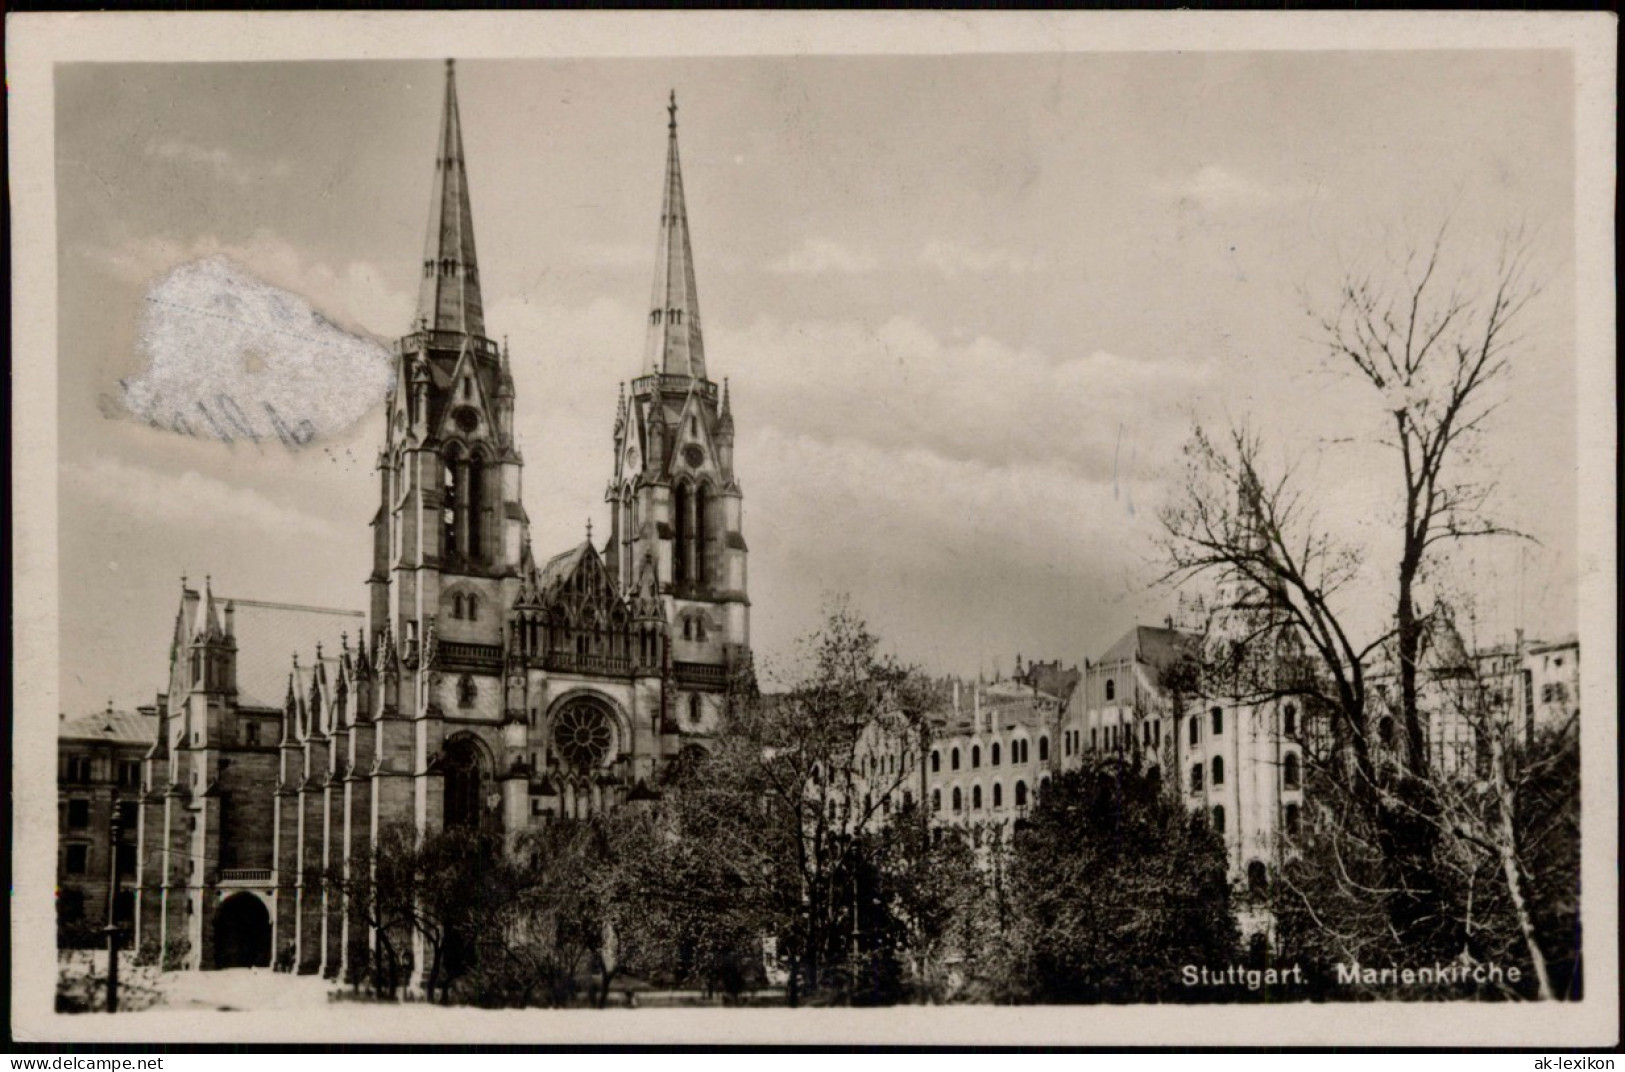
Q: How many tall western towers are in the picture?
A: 2